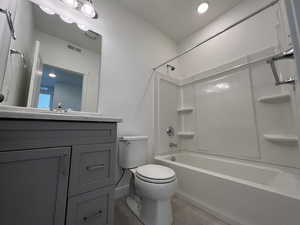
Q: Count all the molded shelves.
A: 4